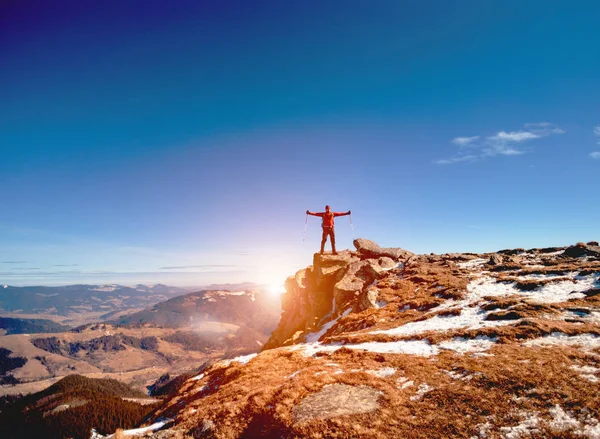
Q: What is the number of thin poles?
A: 2